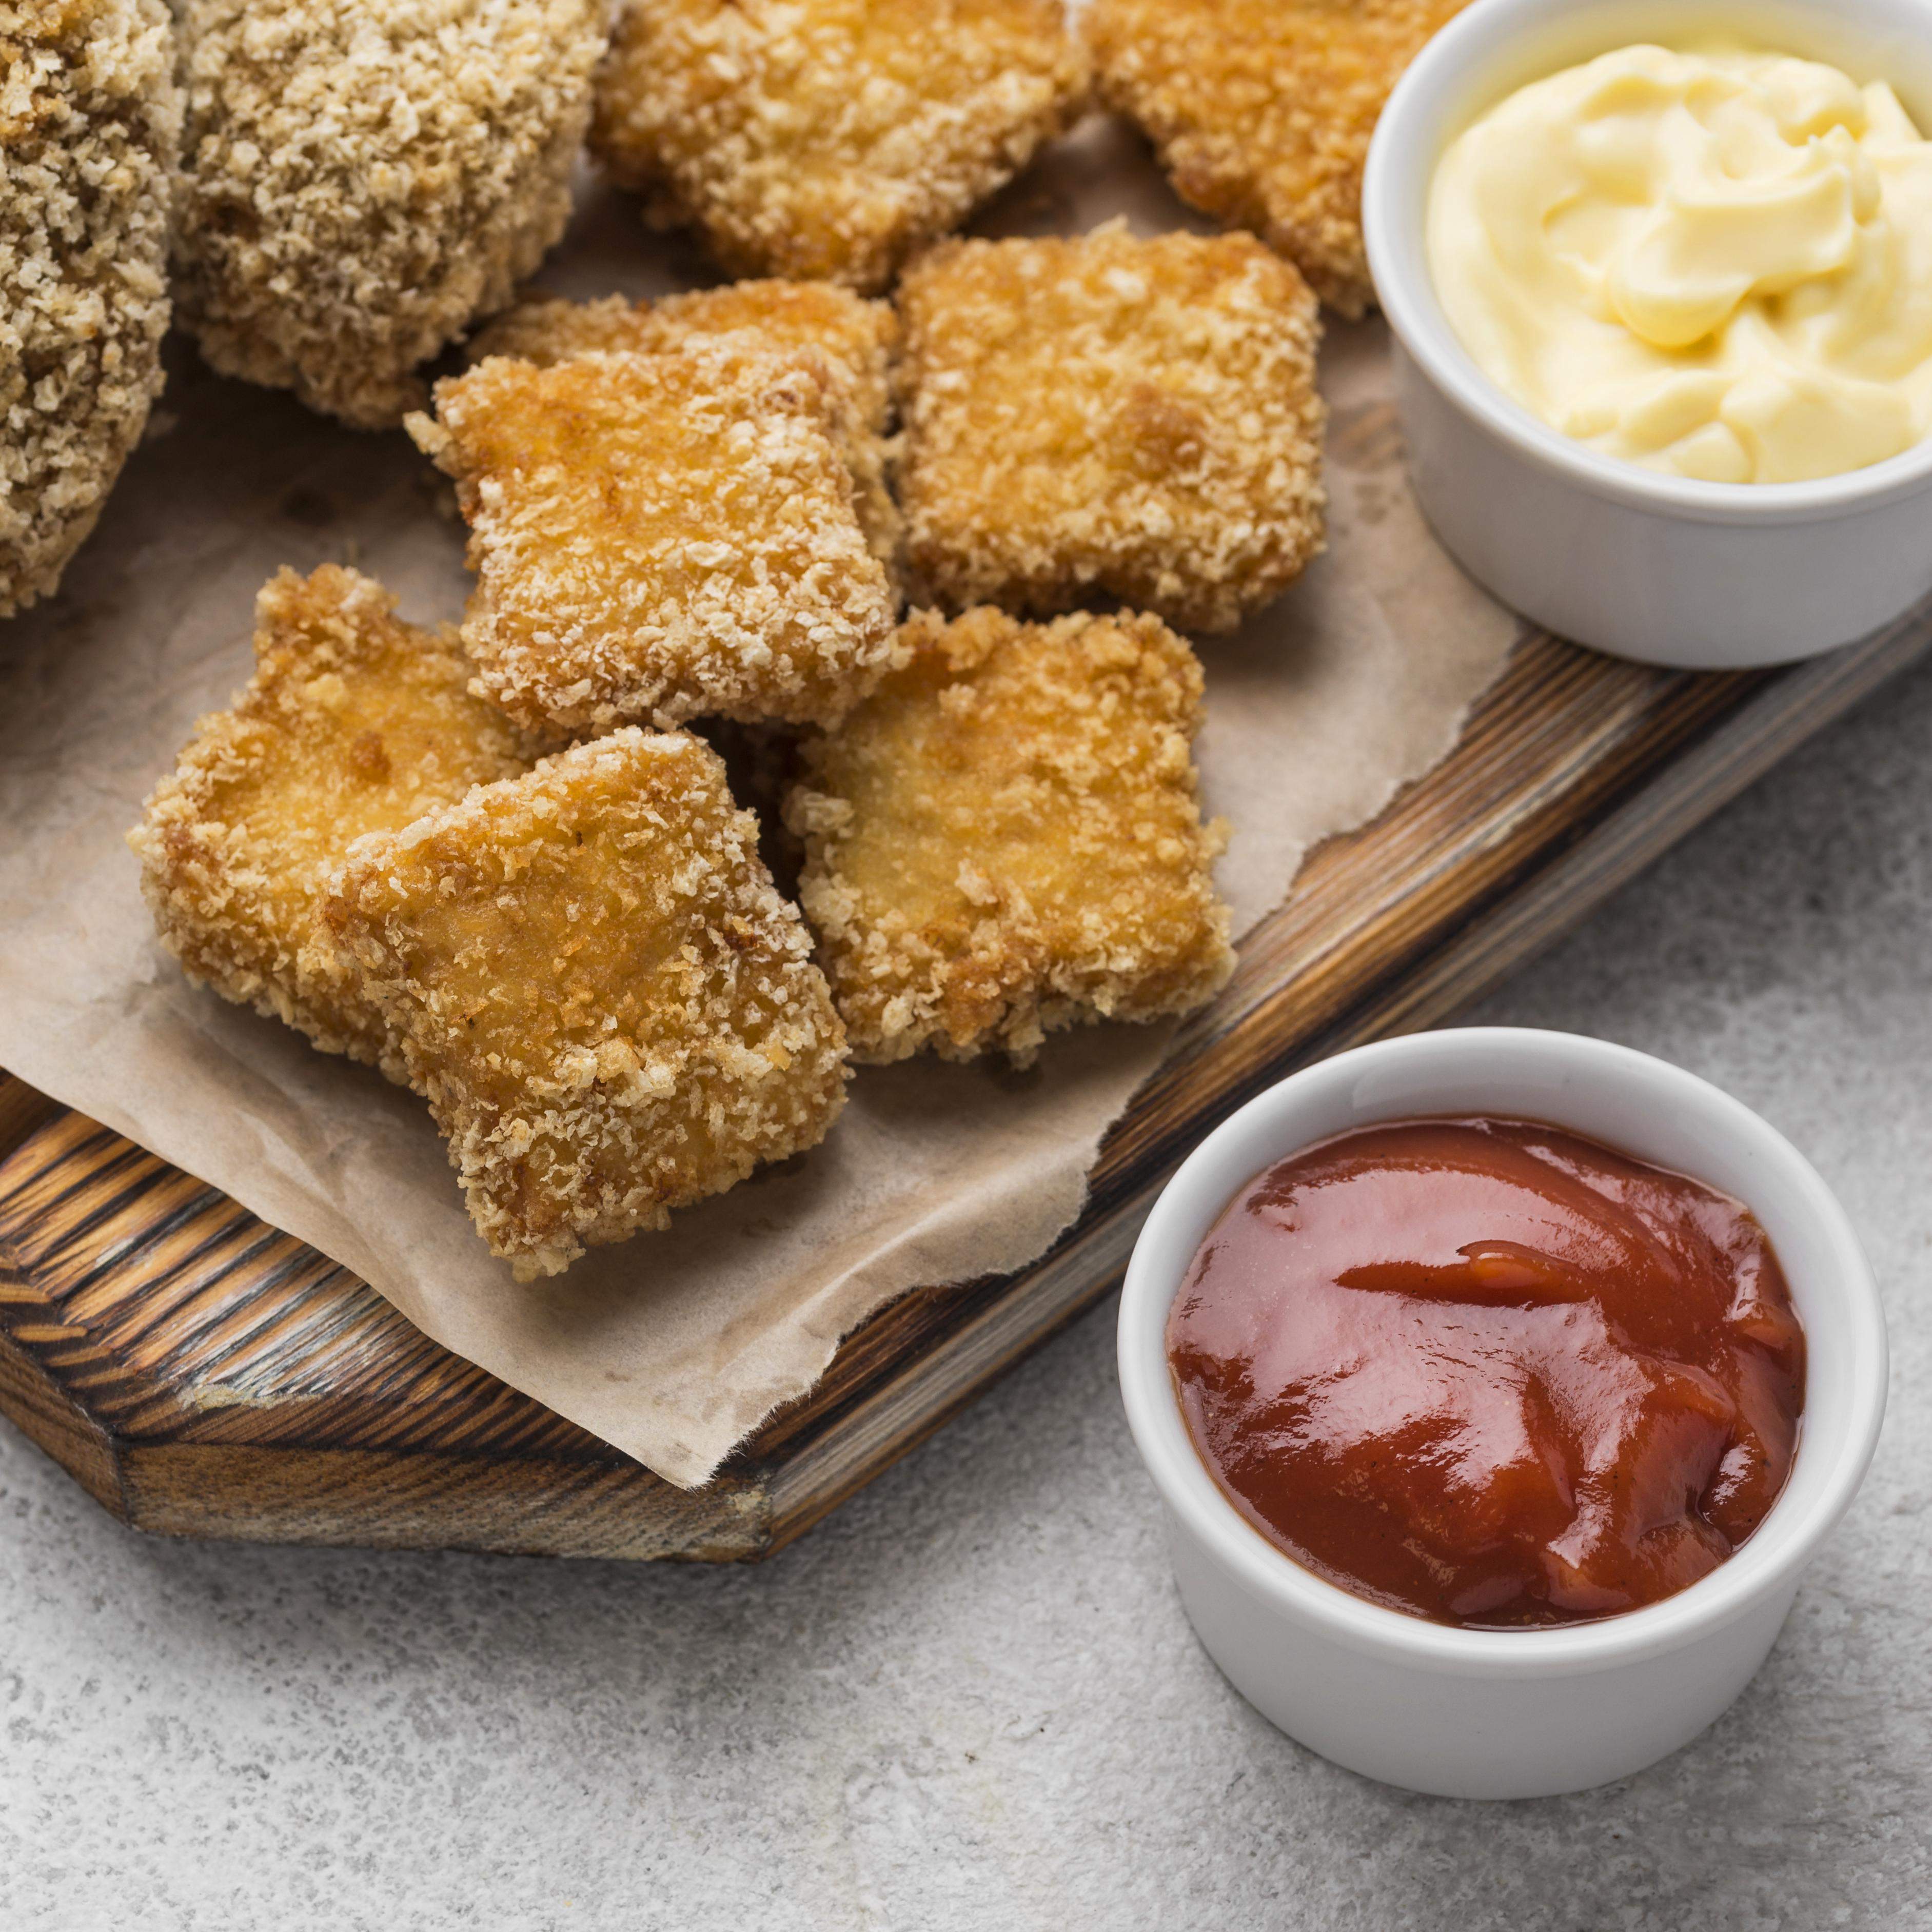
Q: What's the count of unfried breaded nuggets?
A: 2